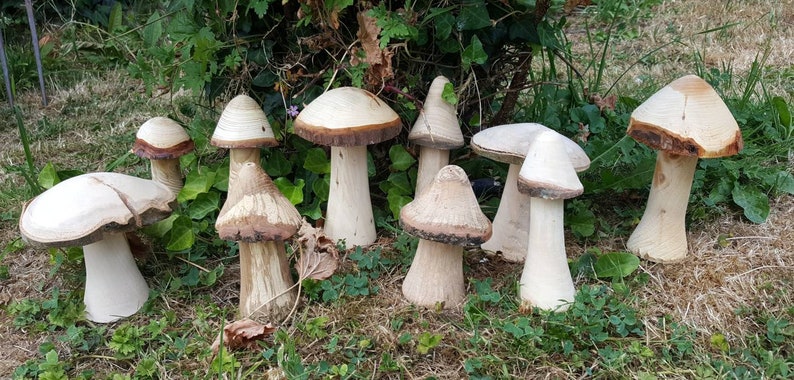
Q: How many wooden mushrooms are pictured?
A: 10